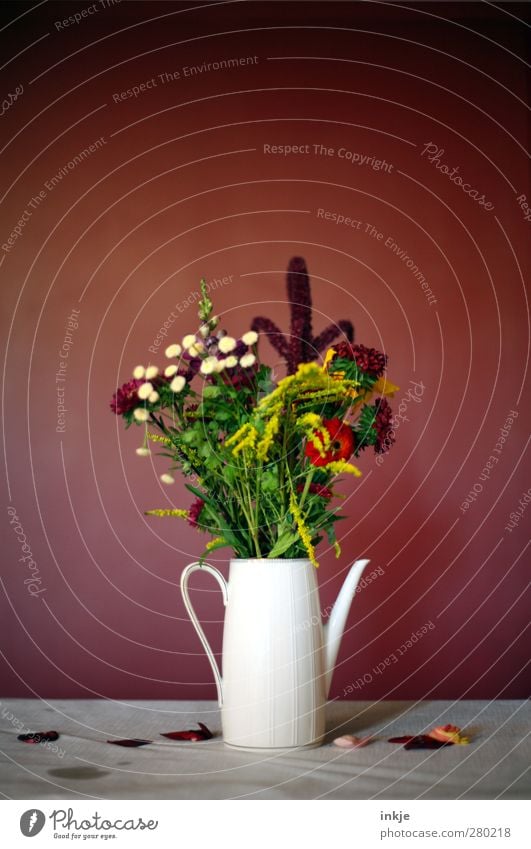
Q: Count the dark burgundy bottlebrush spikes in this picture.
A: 3